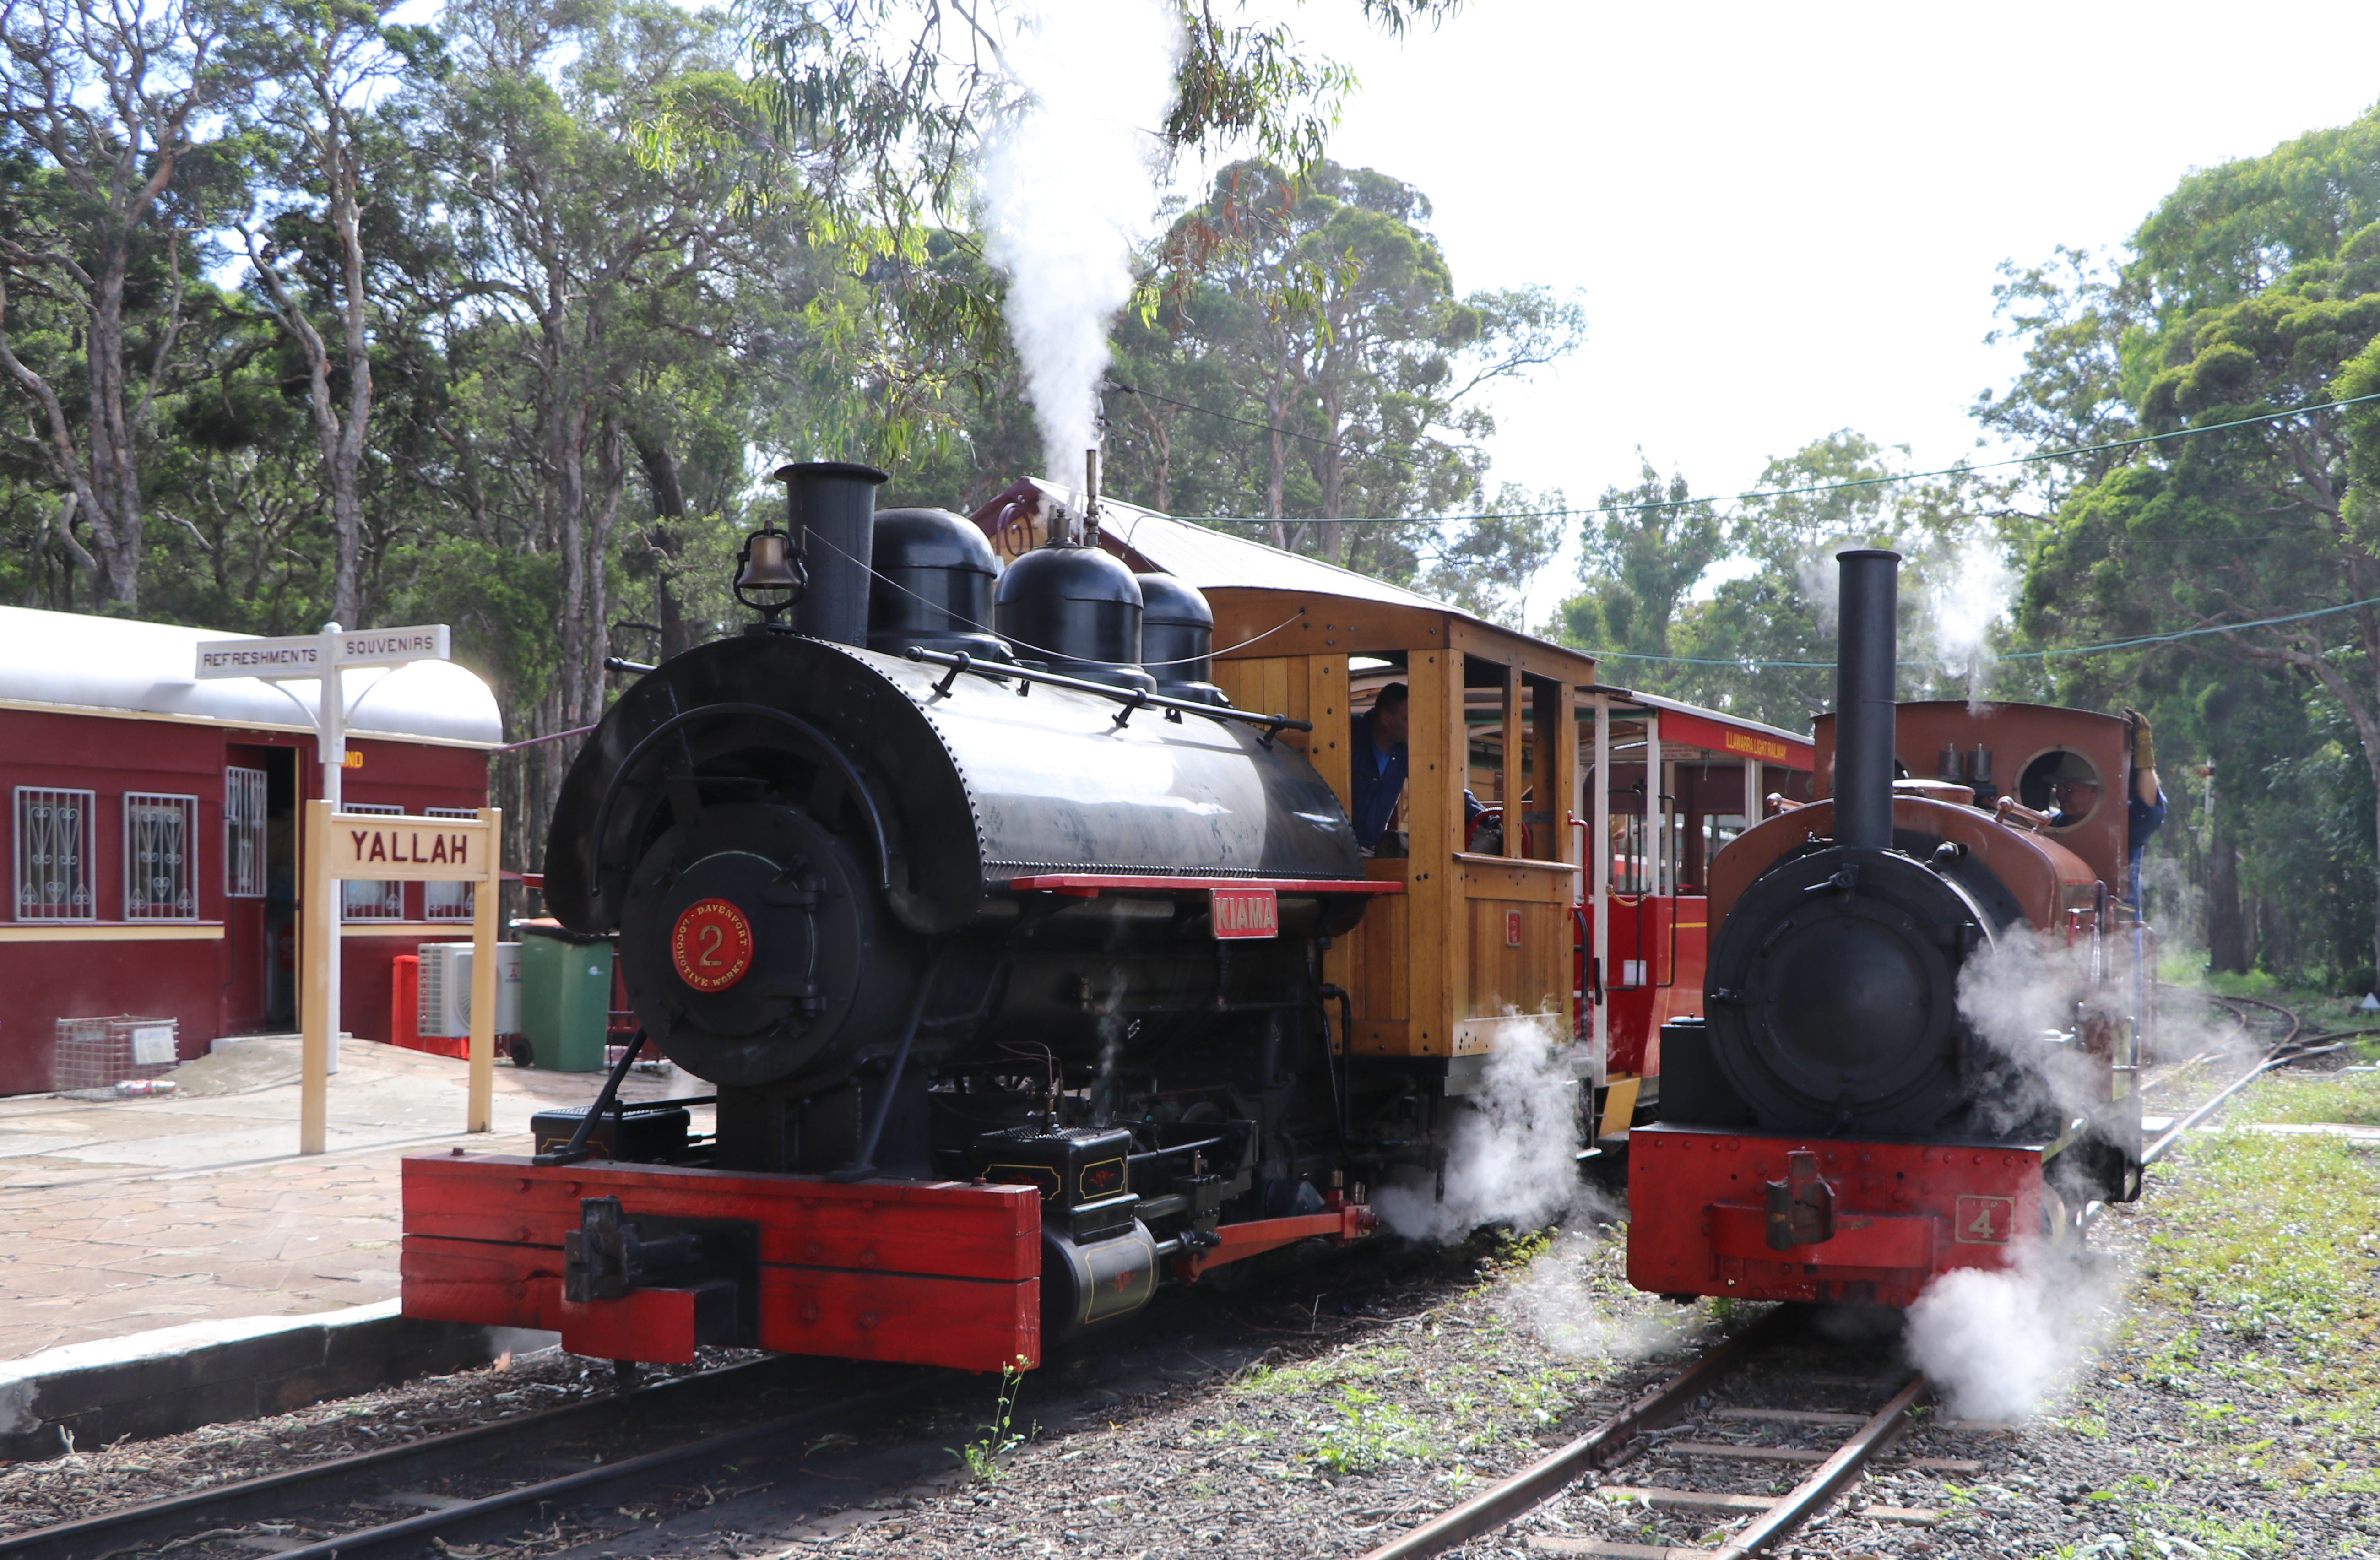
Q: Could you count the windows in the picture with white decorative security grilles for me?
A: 5